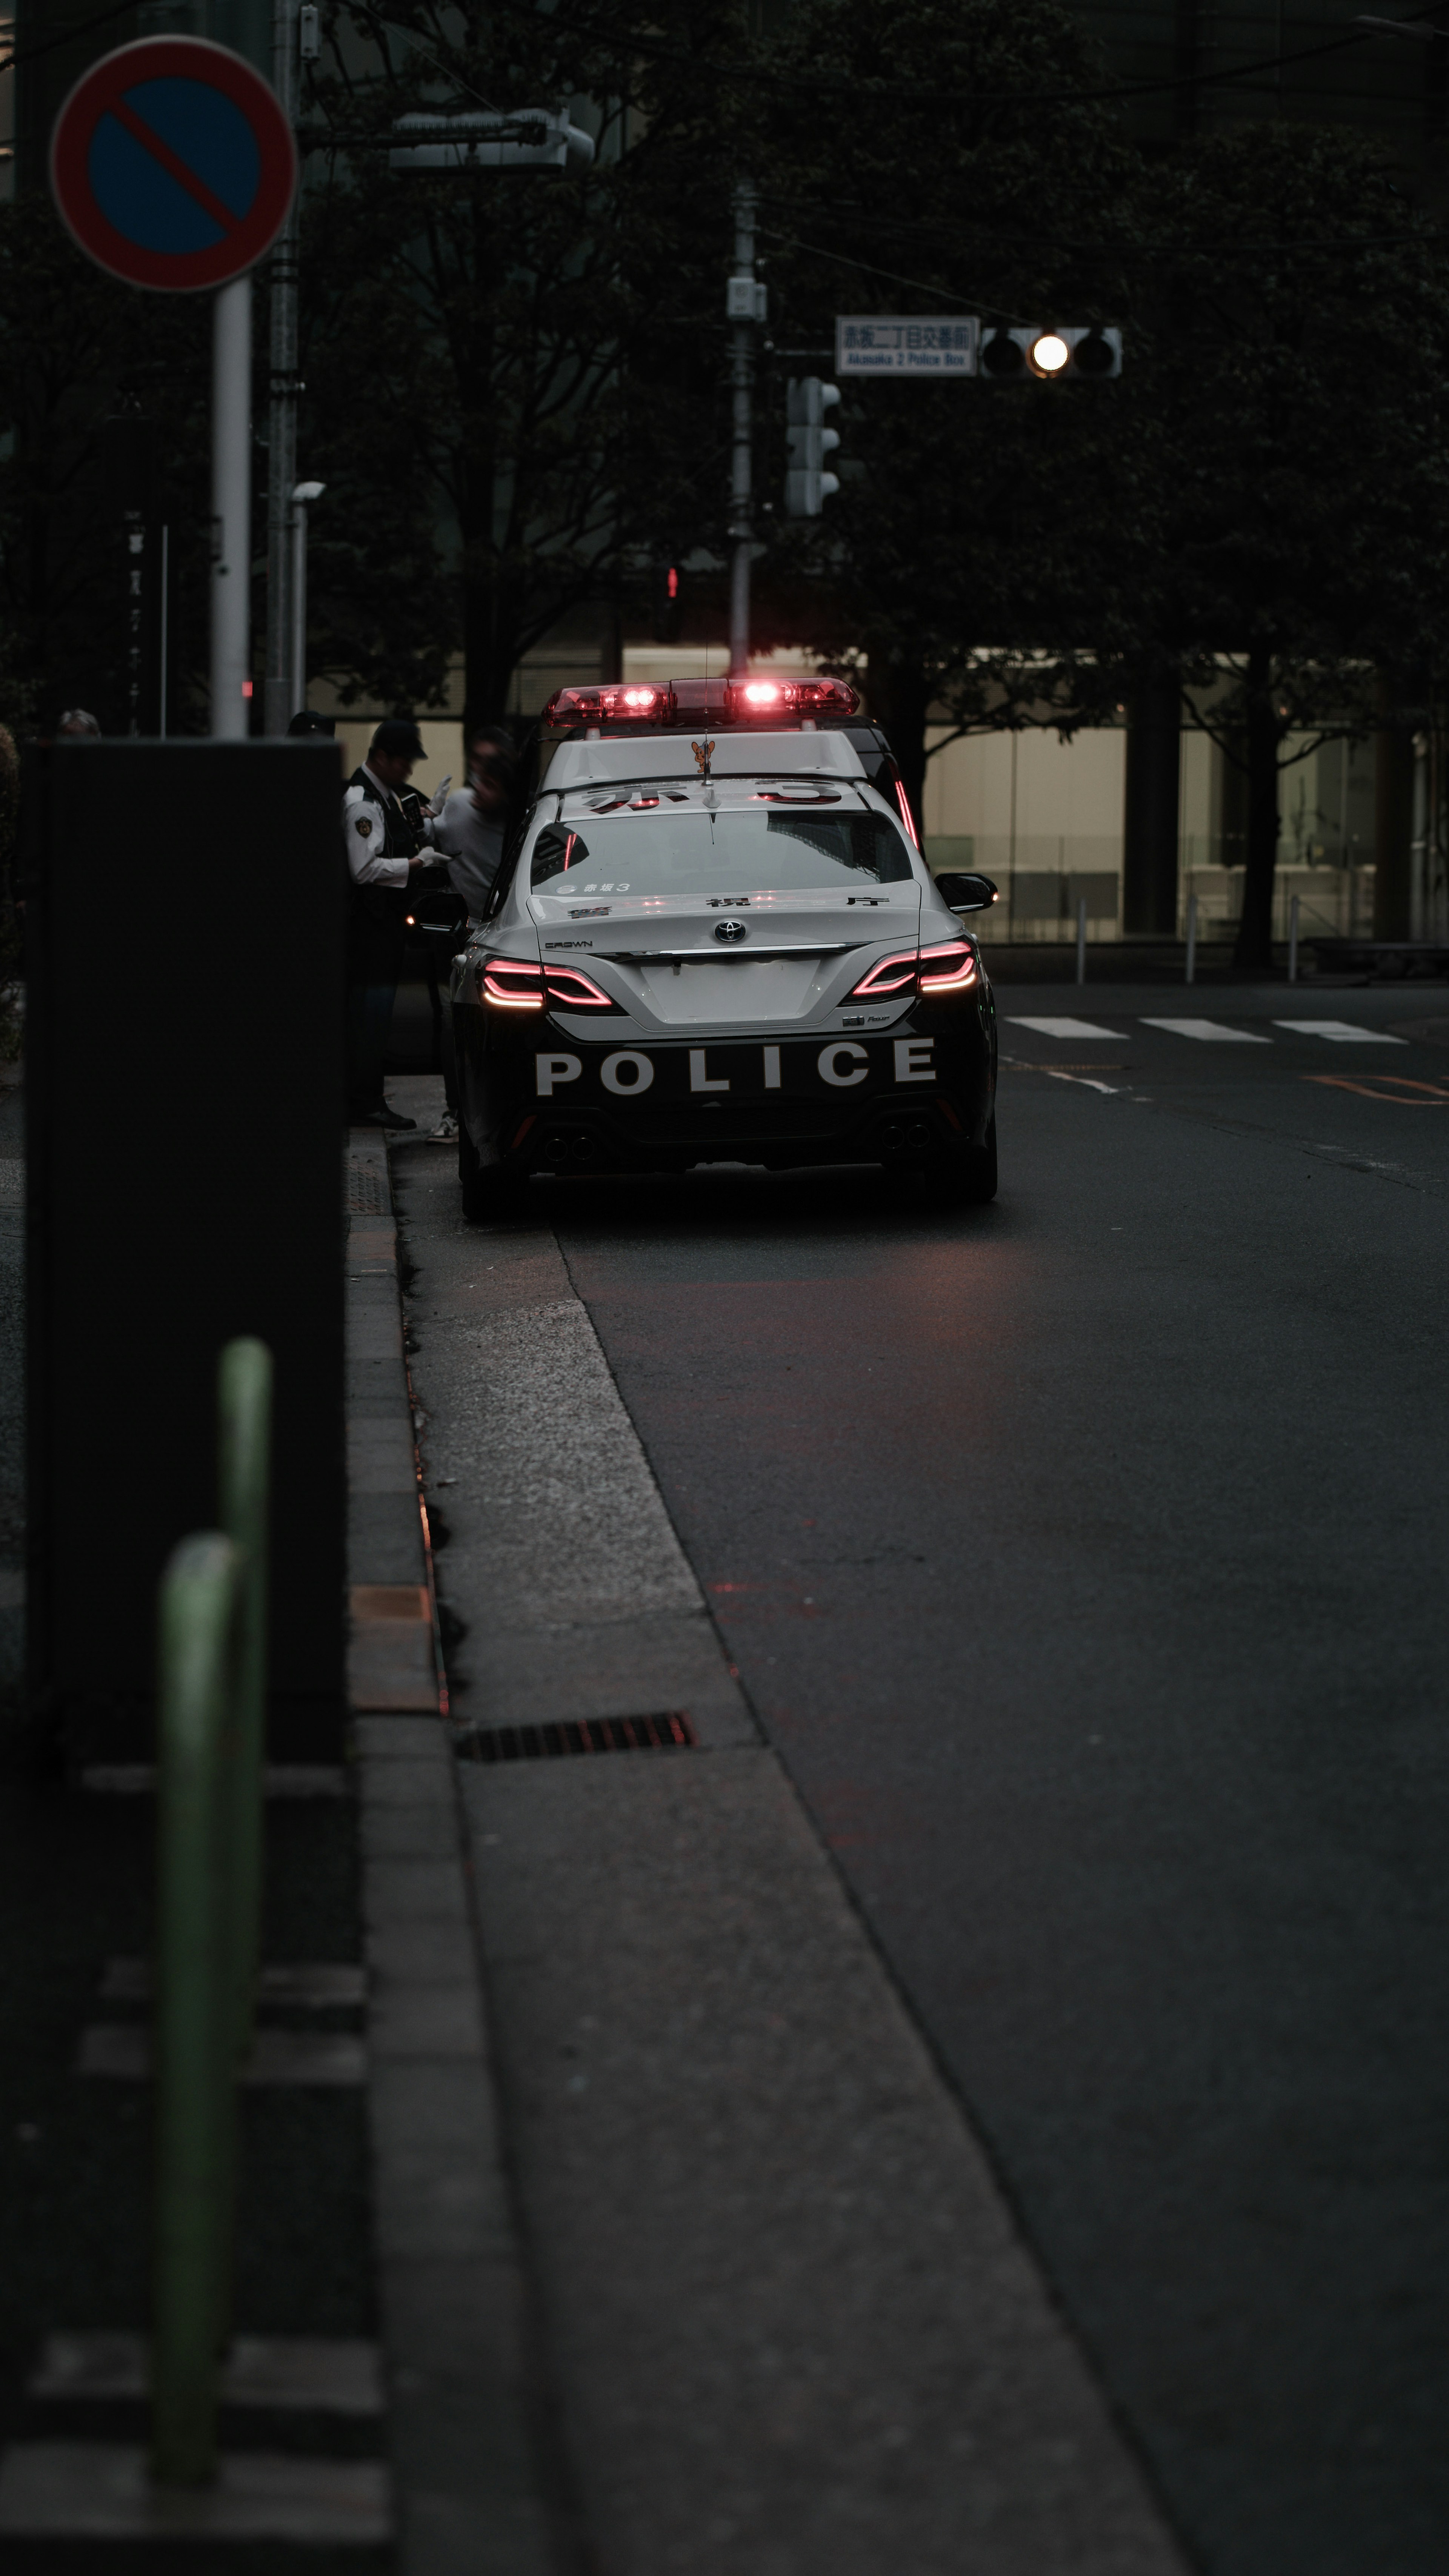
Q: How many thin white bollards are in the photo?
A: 3